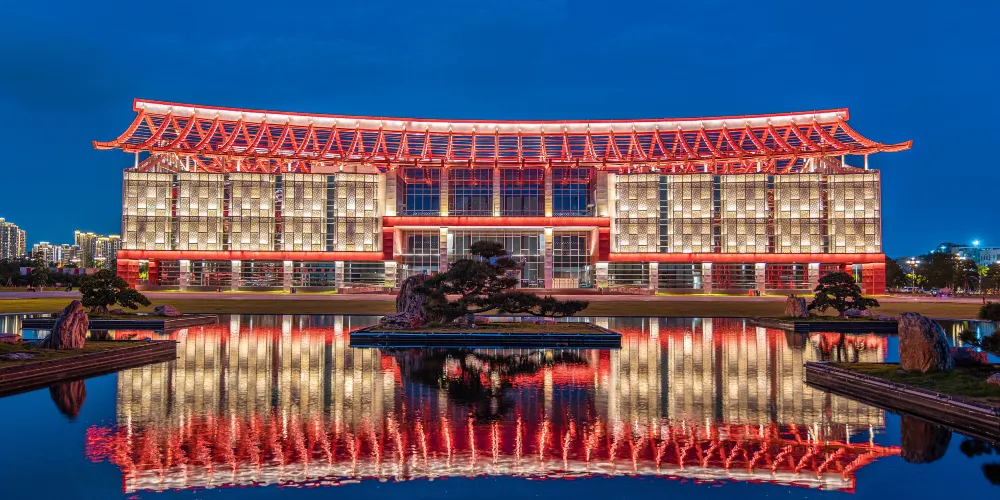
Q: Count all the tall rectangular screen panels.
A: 10